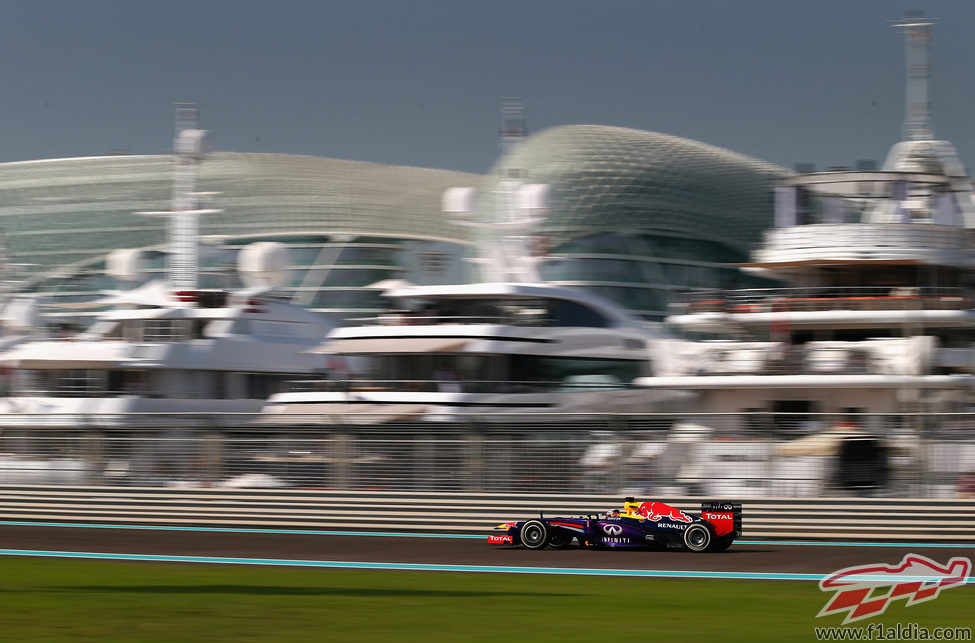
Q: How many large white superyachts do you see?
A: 3